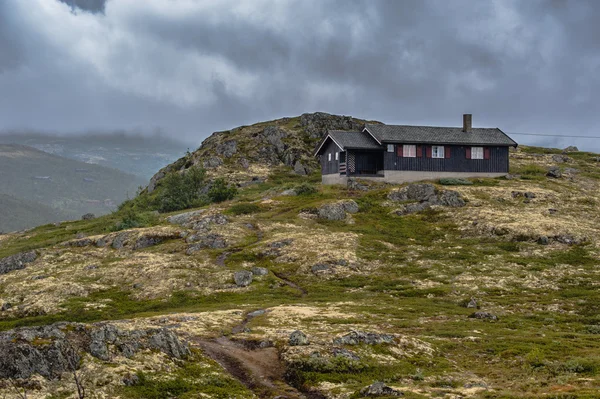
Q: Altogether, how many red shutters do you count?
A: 6